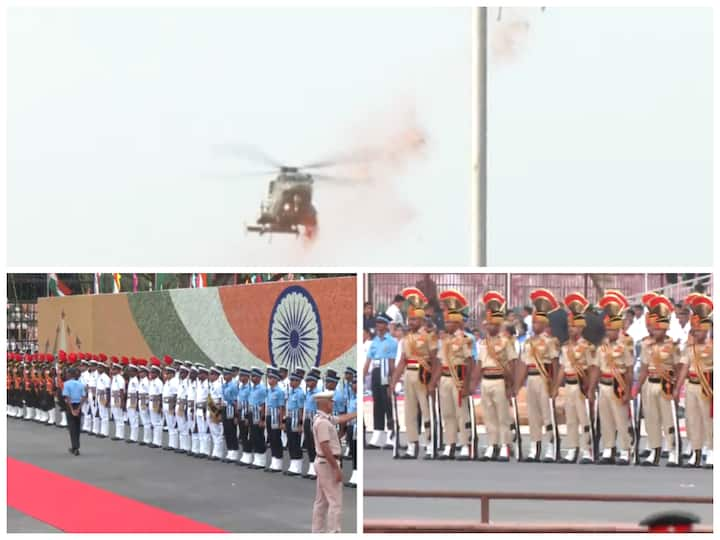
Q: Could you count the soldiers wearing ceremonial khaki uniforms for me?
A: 8